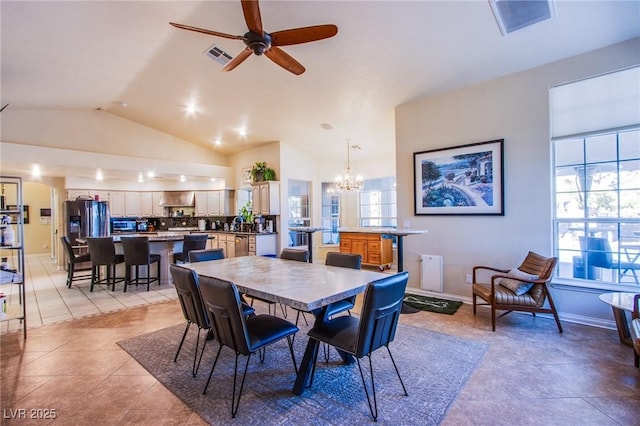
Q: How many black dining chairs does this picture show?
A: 6